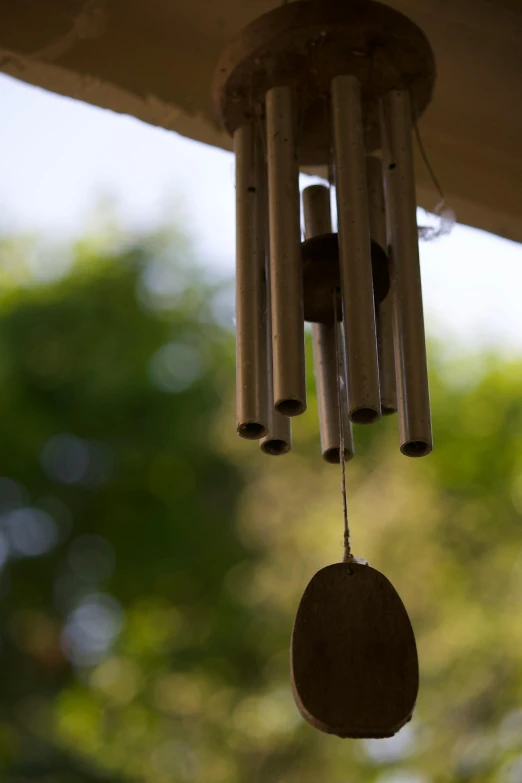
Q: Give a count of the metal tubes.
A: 7